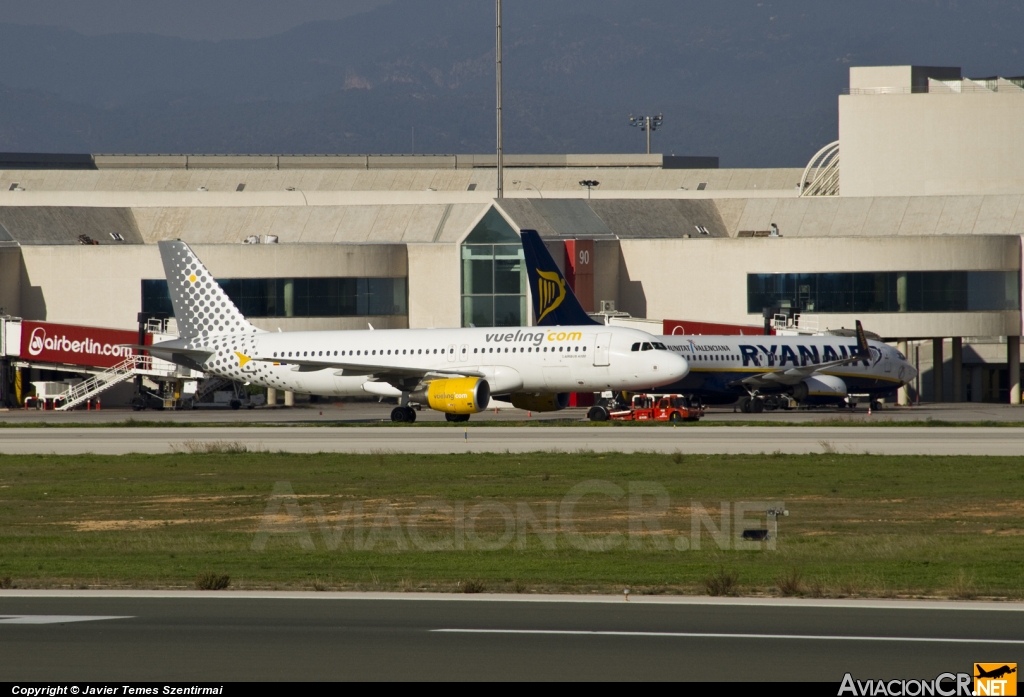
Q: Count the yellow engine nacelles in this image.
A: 2